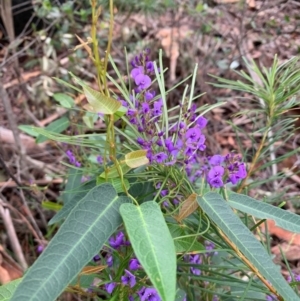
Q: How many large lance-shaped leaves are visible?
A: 4